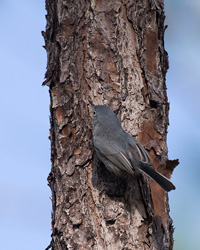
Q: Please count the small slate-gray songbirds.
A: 1